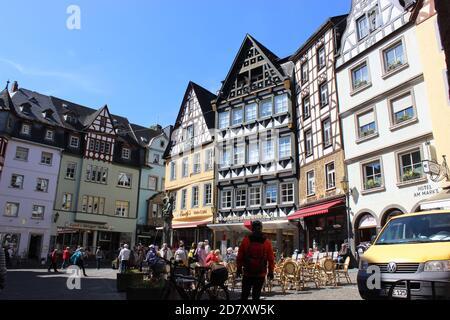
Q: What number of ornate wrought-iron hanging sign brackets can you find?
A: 1